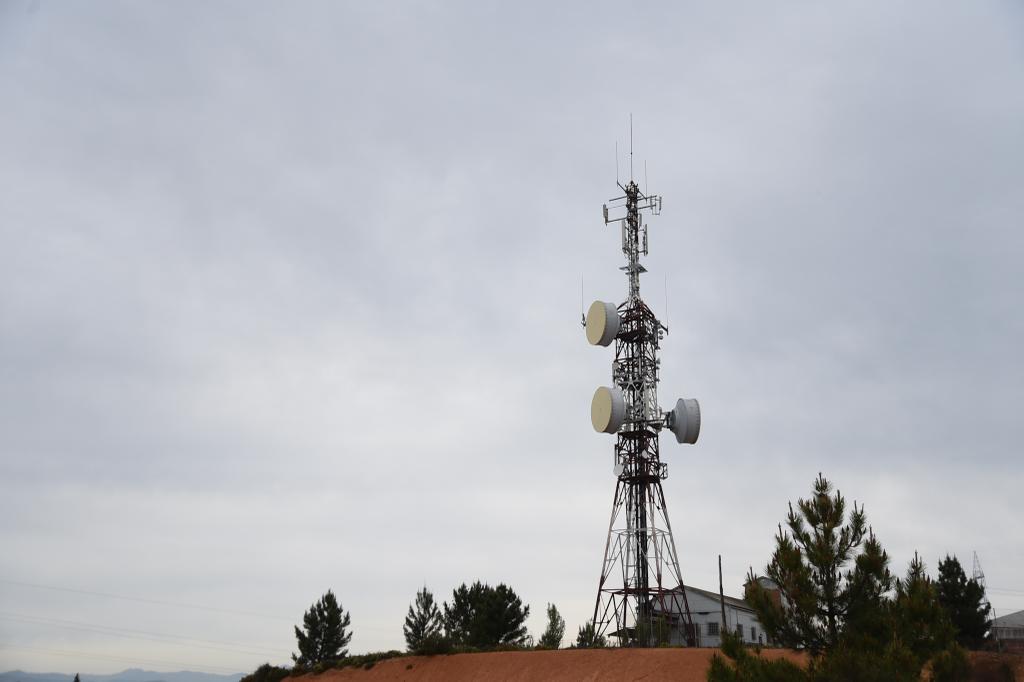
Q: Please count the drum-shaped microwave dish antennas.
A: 3